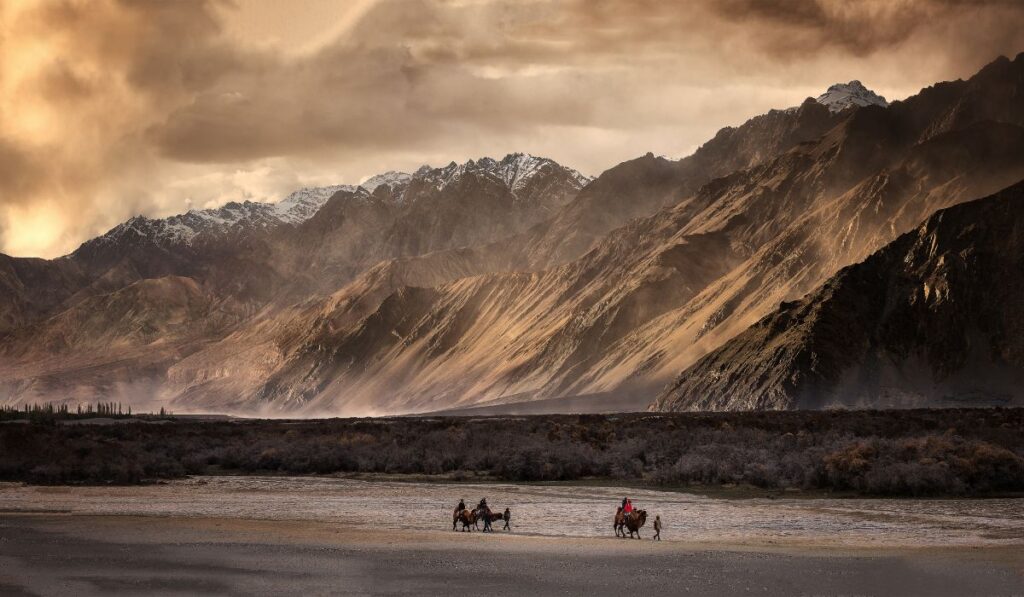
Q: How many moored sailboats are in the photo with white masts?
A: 0